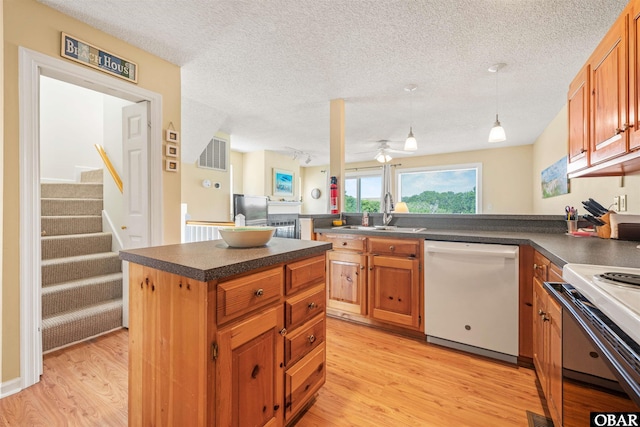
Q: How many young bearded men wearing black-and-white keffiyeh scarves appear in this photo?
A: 0